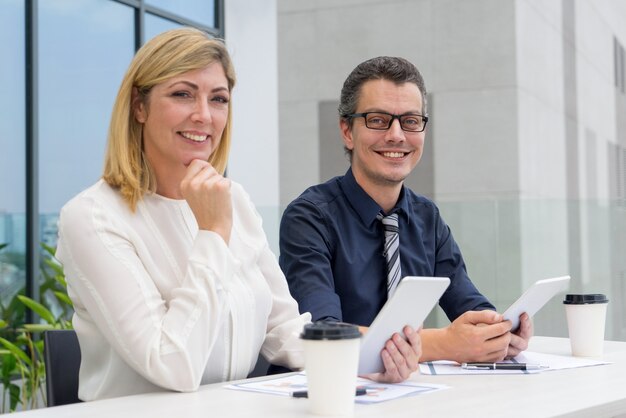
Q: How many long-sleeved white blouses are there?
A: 1